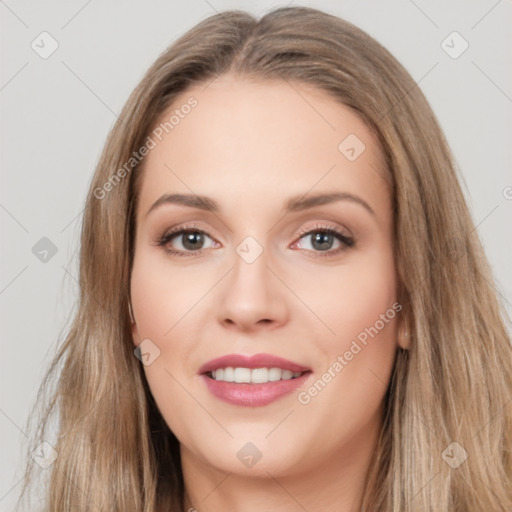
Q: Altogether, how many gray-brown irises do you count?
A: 2